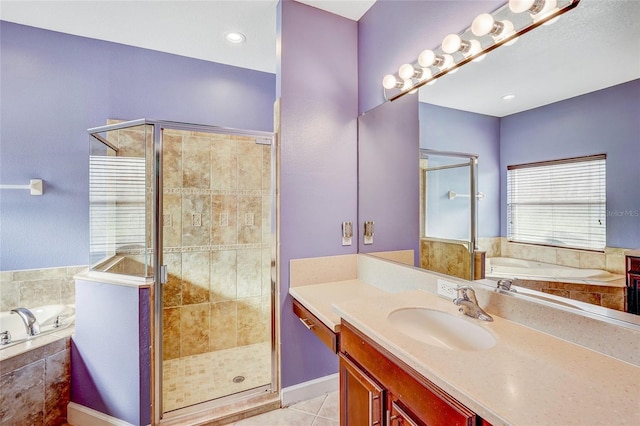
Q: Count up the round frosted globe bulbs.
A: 6